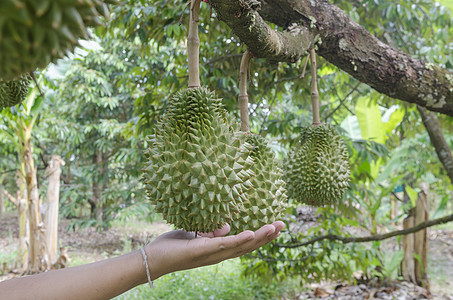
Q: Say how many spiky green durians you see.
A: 5